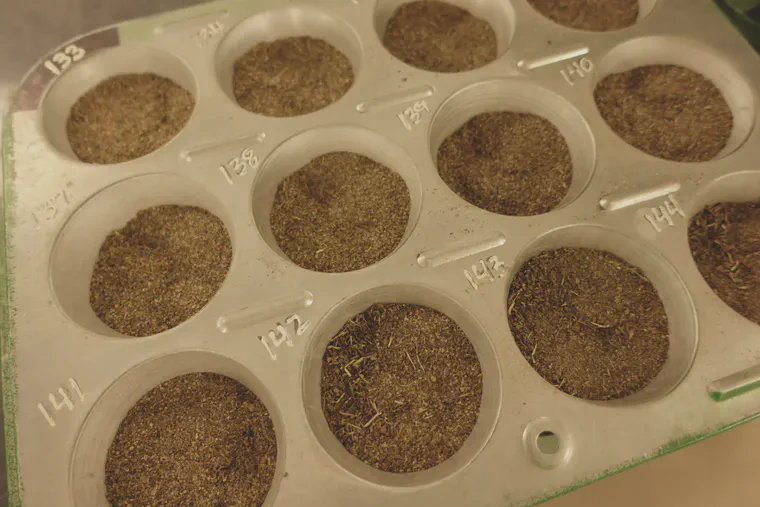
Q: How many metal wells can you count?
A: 12